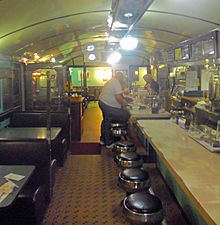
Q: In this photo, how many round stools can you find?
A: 5